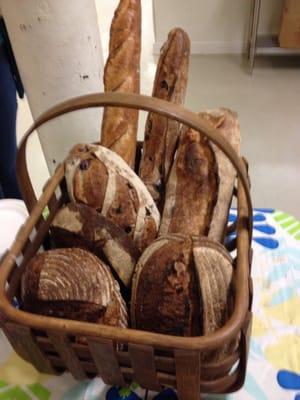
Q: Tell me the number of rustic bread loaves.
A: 7